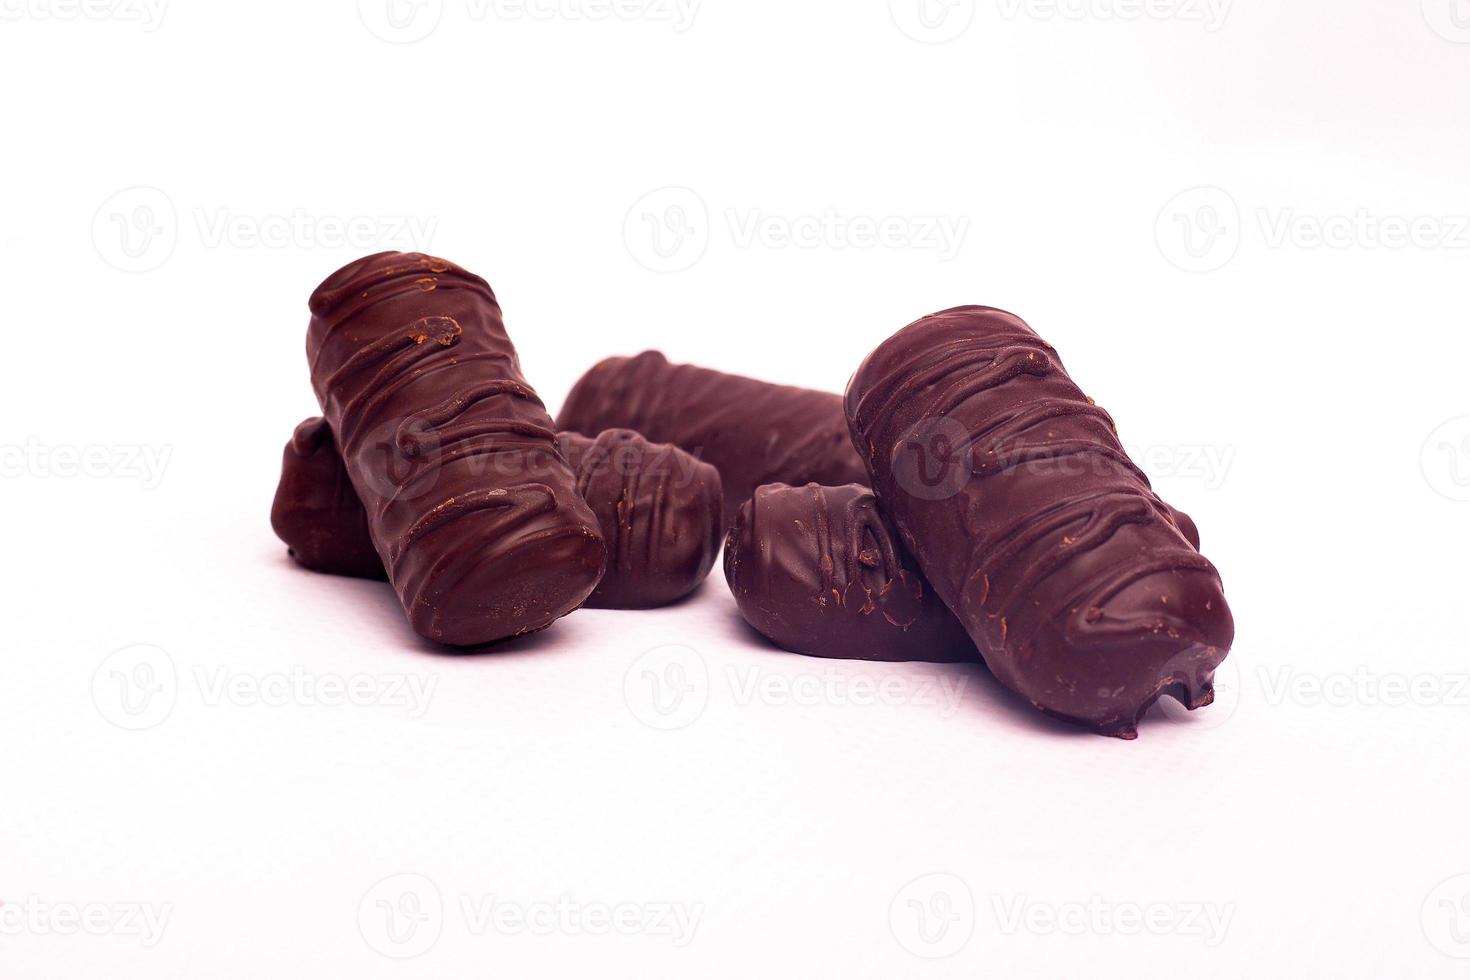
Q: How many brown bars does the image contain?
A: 5